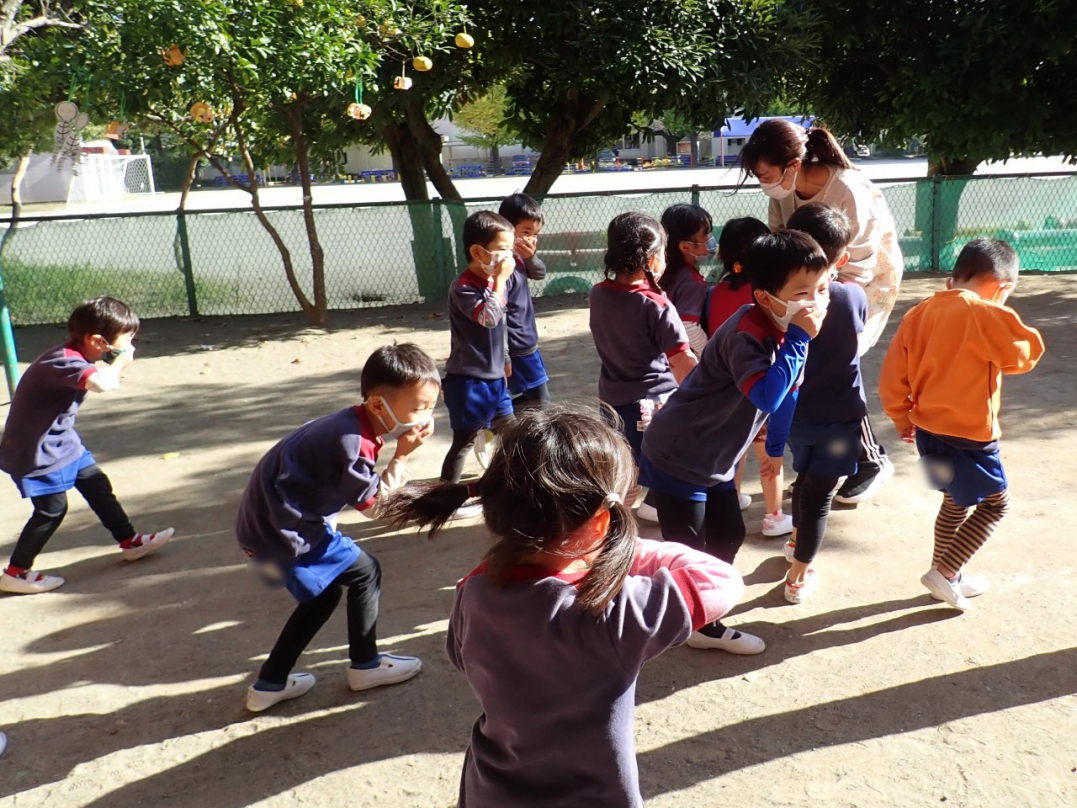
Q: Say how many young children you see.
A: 11